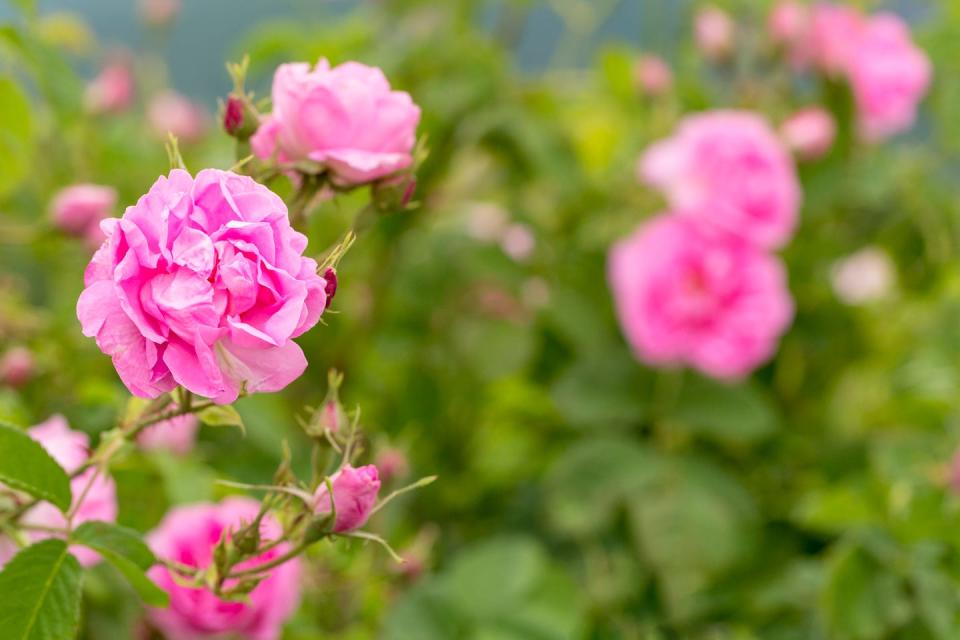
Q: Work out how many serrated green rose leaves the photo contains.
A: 3